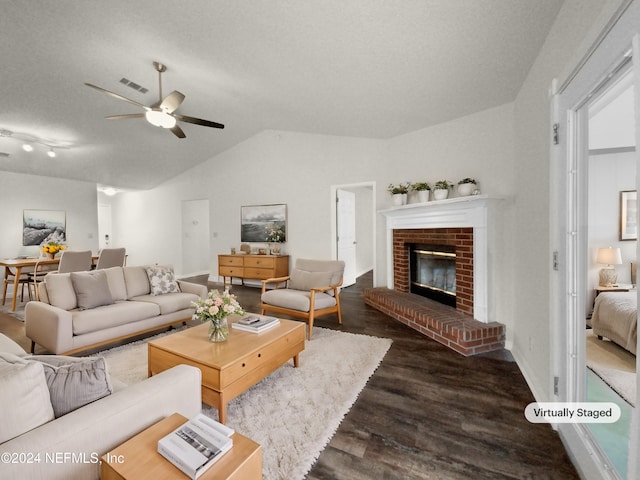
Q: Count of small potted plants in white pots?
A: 4